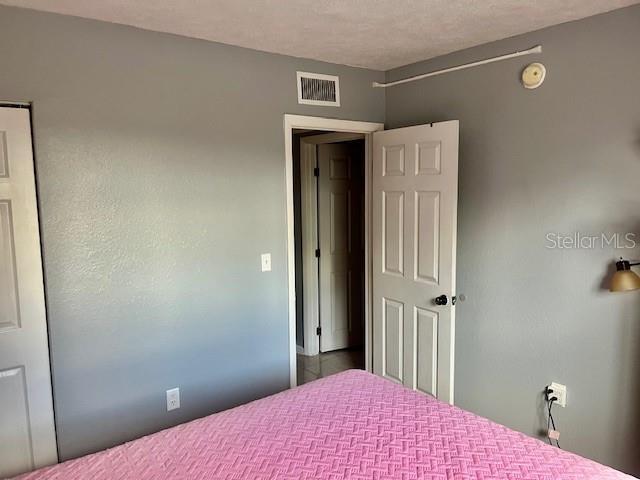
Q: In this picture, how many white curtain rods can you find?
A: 1